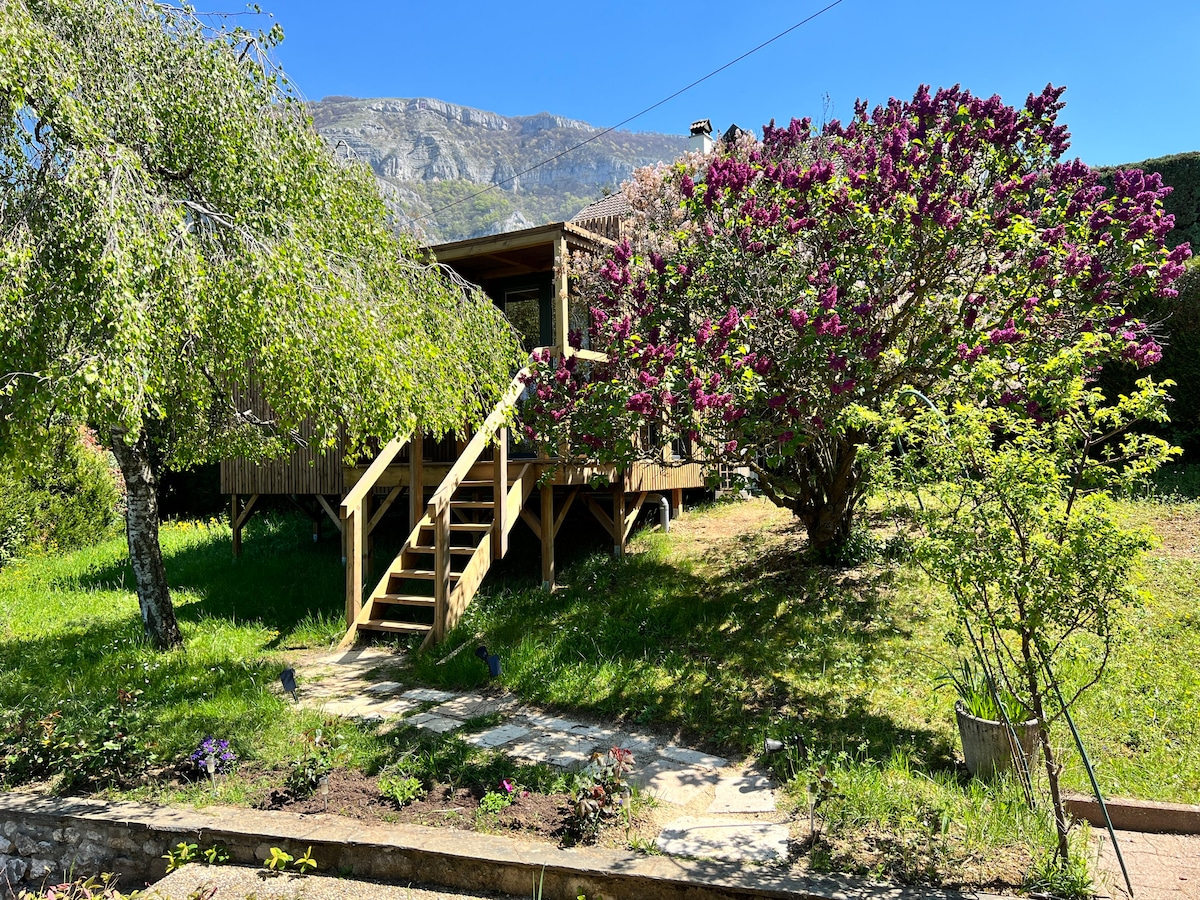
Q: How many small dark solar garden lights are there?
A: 3